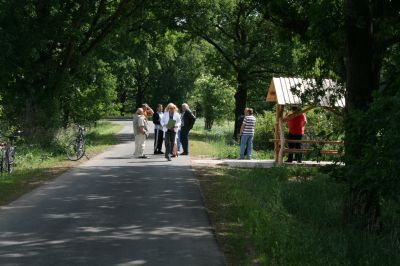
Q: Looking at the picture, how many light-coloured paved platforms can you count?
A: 1